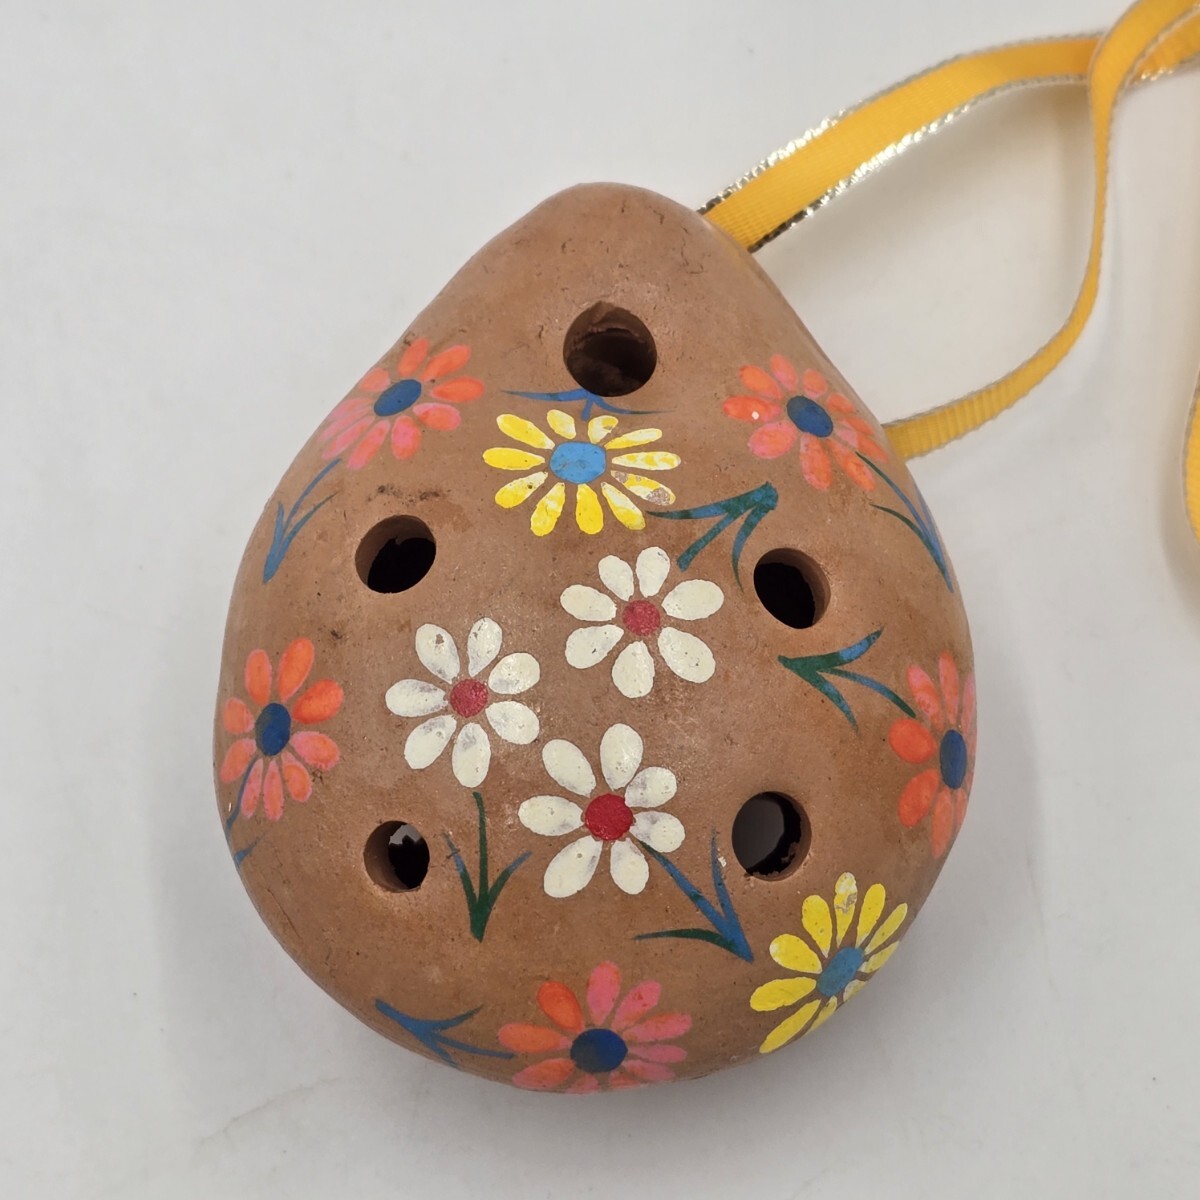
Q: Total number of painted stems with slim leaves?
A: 9